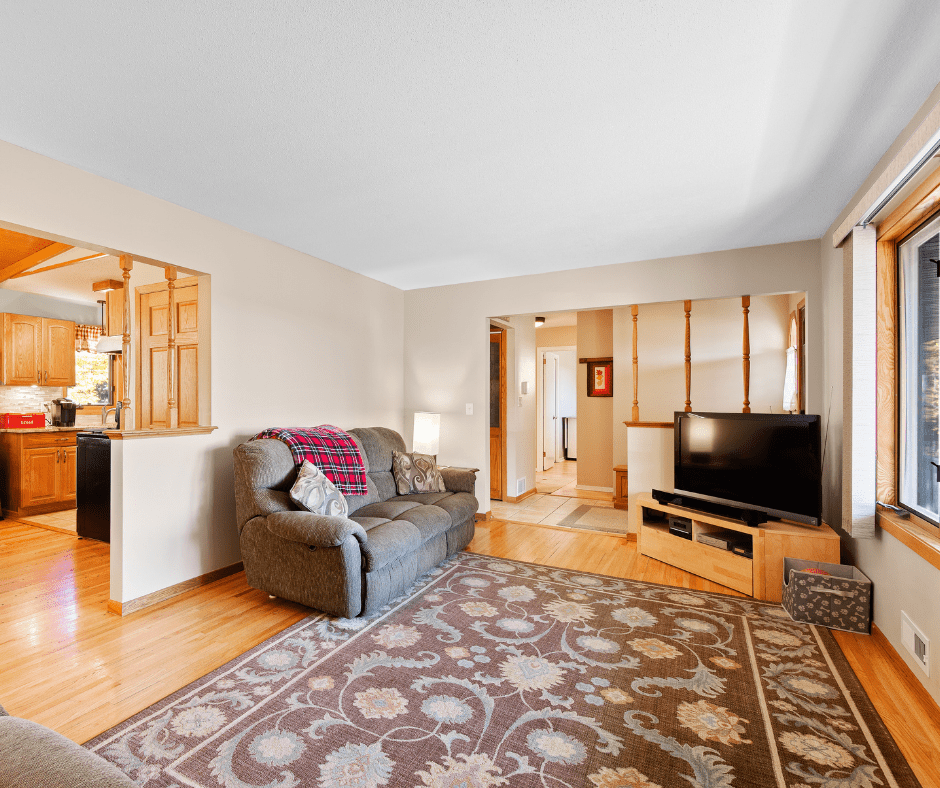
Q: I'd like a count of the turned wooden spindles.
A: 5